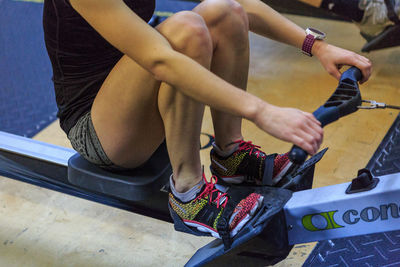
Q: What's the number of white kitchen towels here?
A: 0